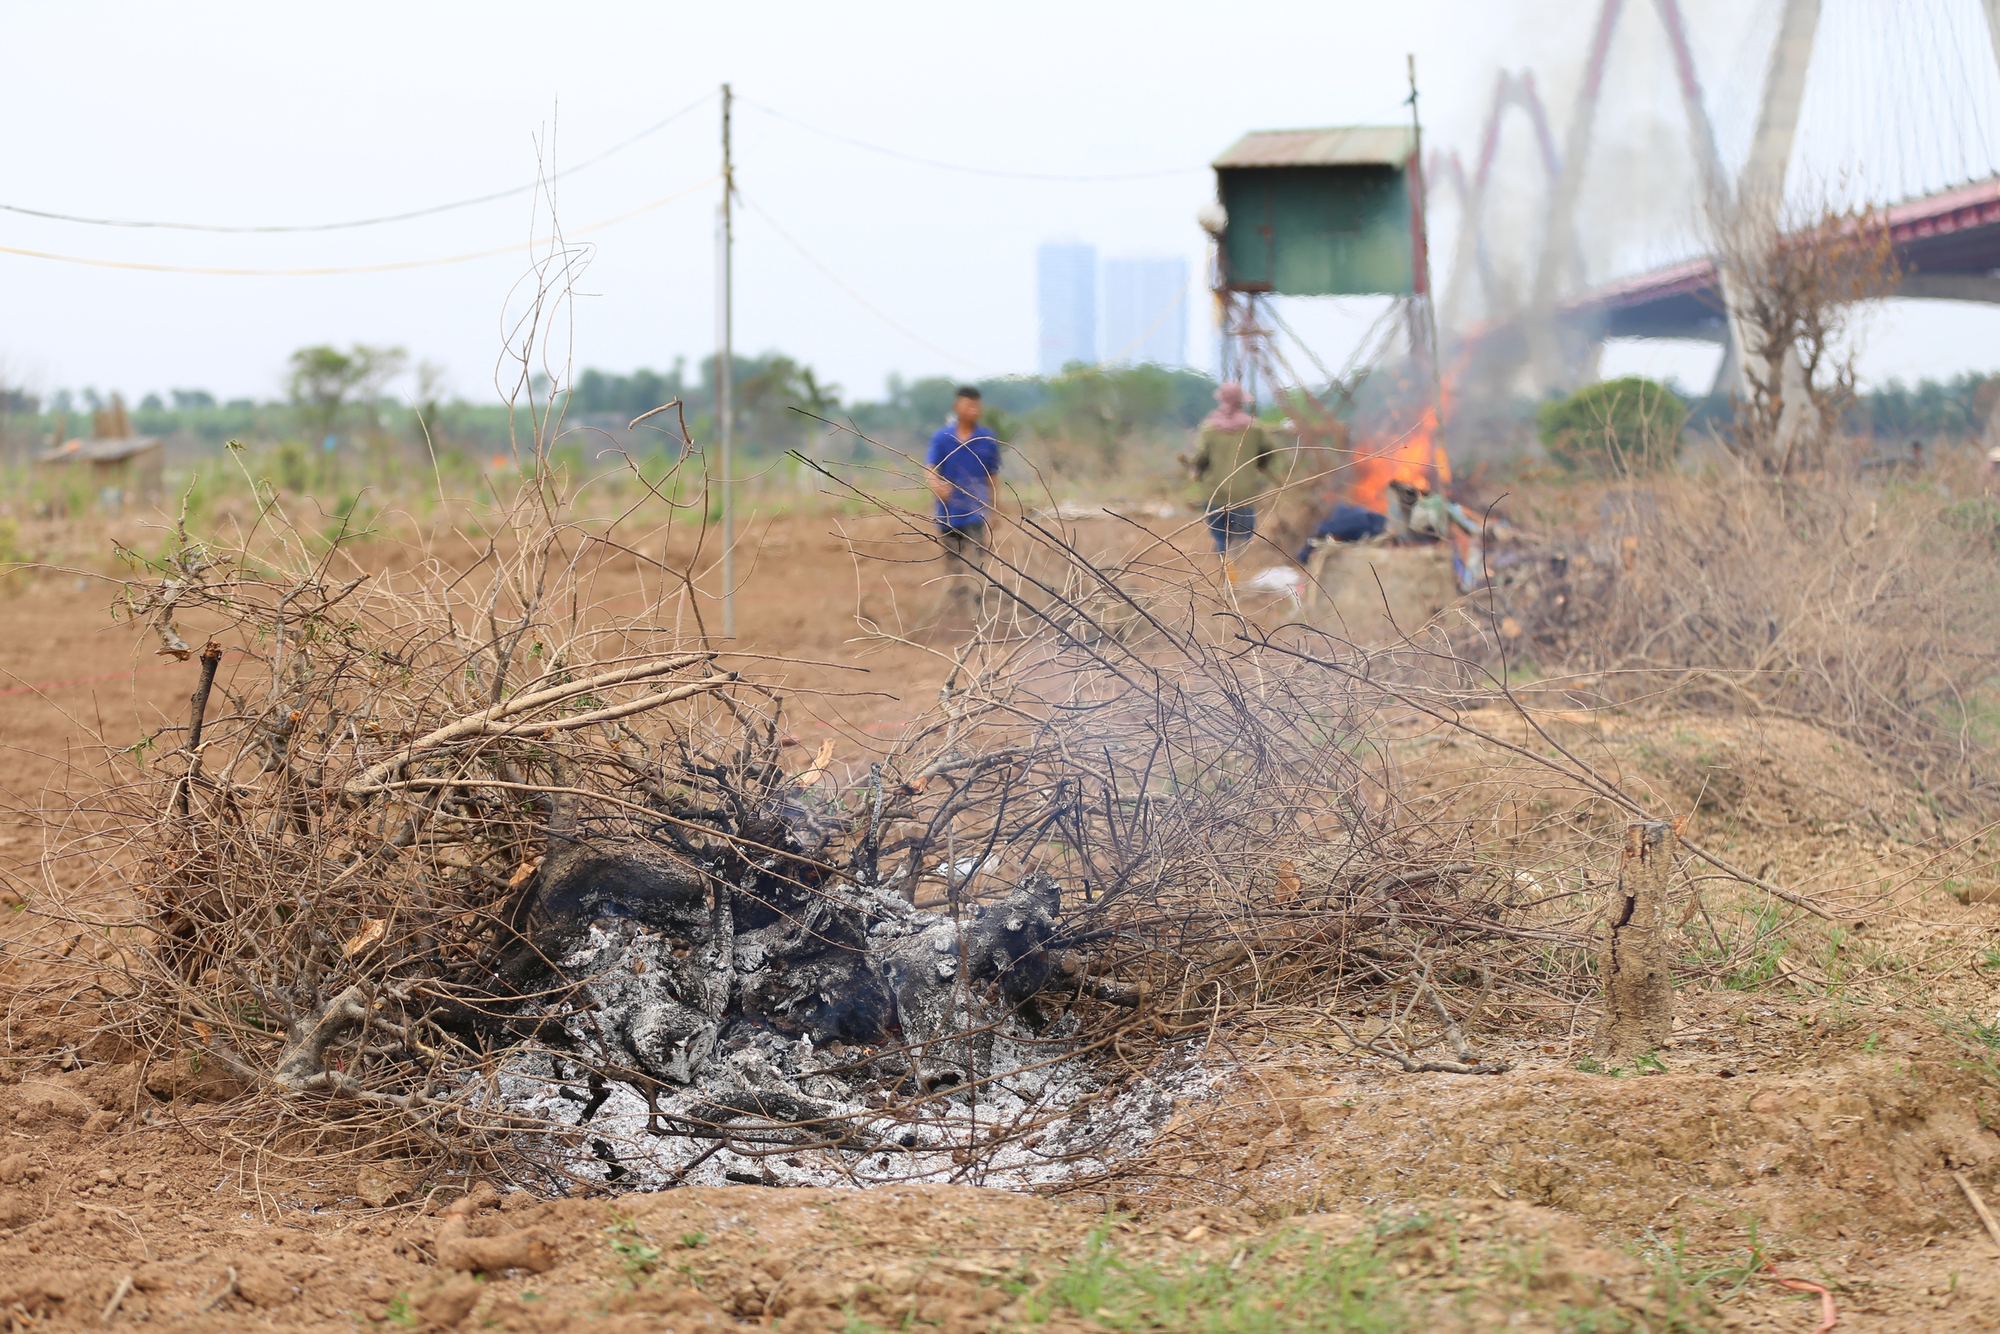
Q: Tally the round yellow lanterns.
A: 0